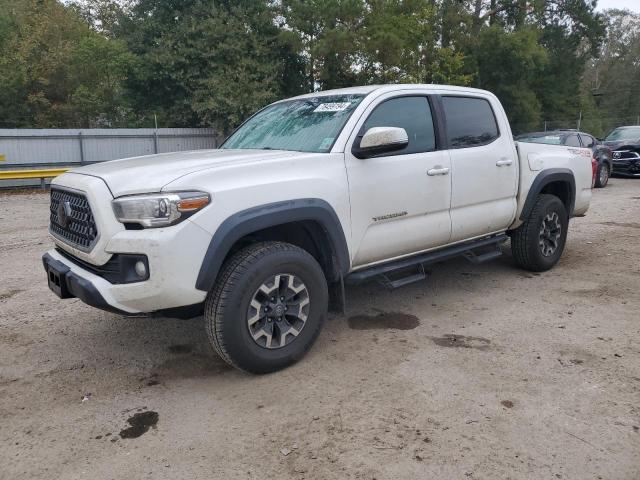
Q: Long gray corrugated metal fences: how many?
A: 1